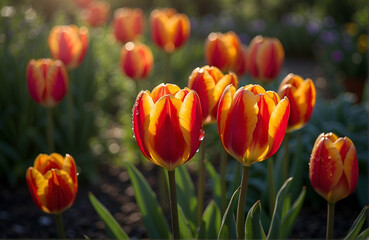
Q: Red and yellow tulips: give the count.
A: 13